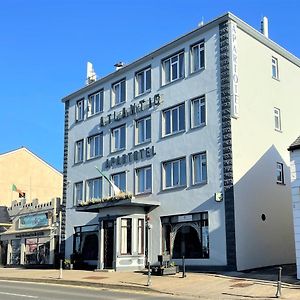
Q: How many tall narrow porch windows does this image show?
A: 2